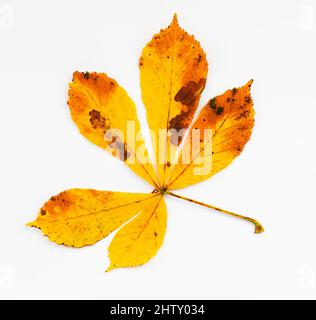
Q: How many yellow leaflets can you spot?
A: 5